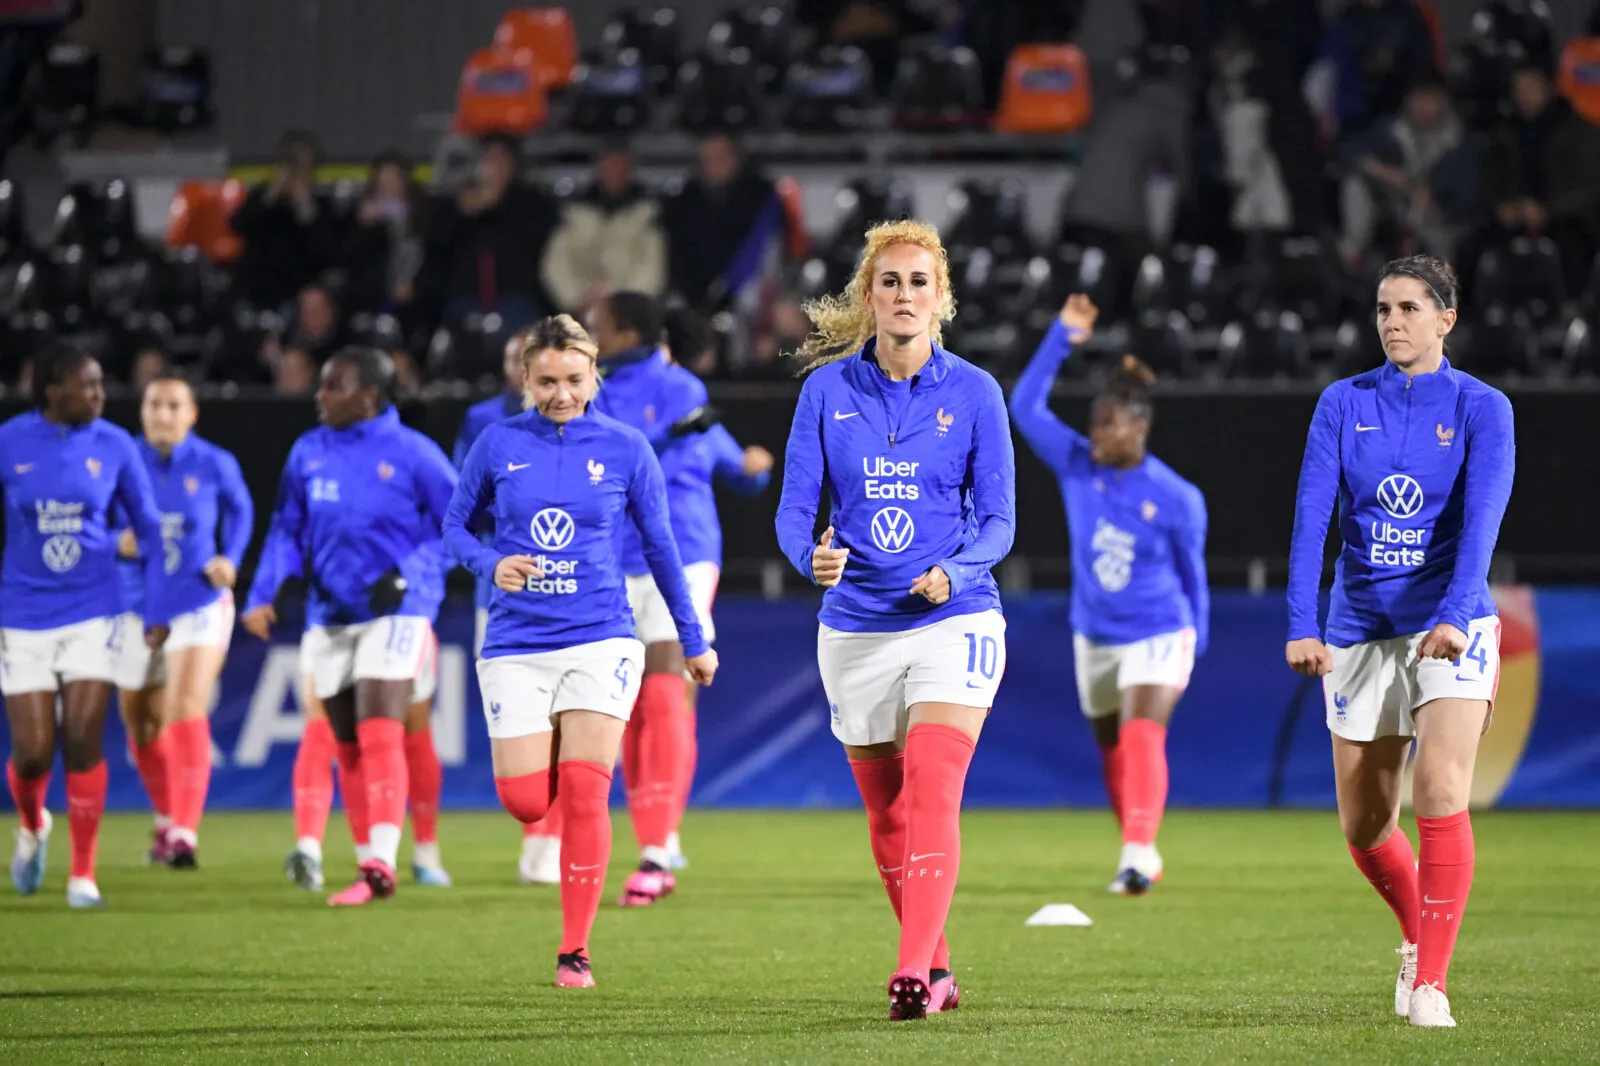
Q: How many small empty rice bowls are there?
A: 0